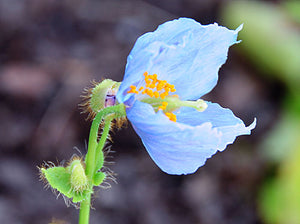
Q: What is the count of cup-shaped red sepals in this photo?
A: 0